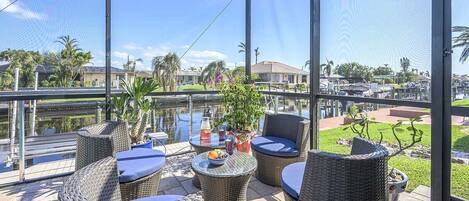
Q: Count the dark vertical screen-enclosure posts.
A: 4